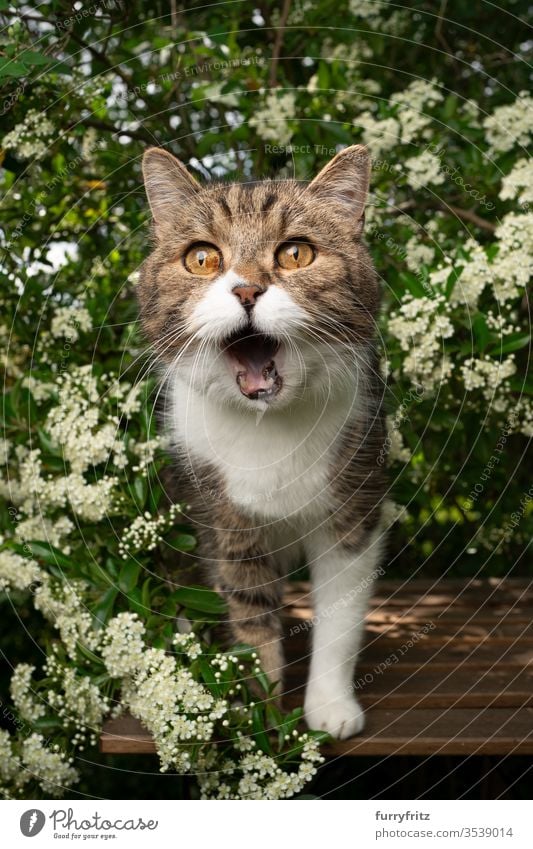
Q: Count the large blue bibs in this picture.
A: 0